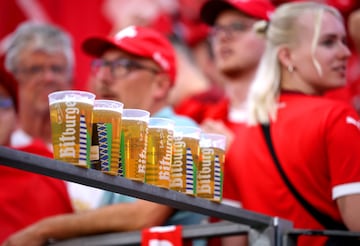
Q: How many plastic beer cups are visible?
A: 6